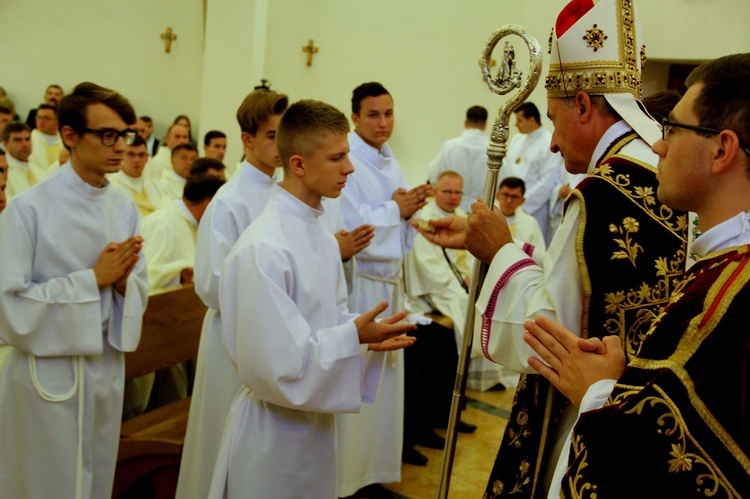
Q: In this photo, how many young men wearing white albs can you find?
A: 4